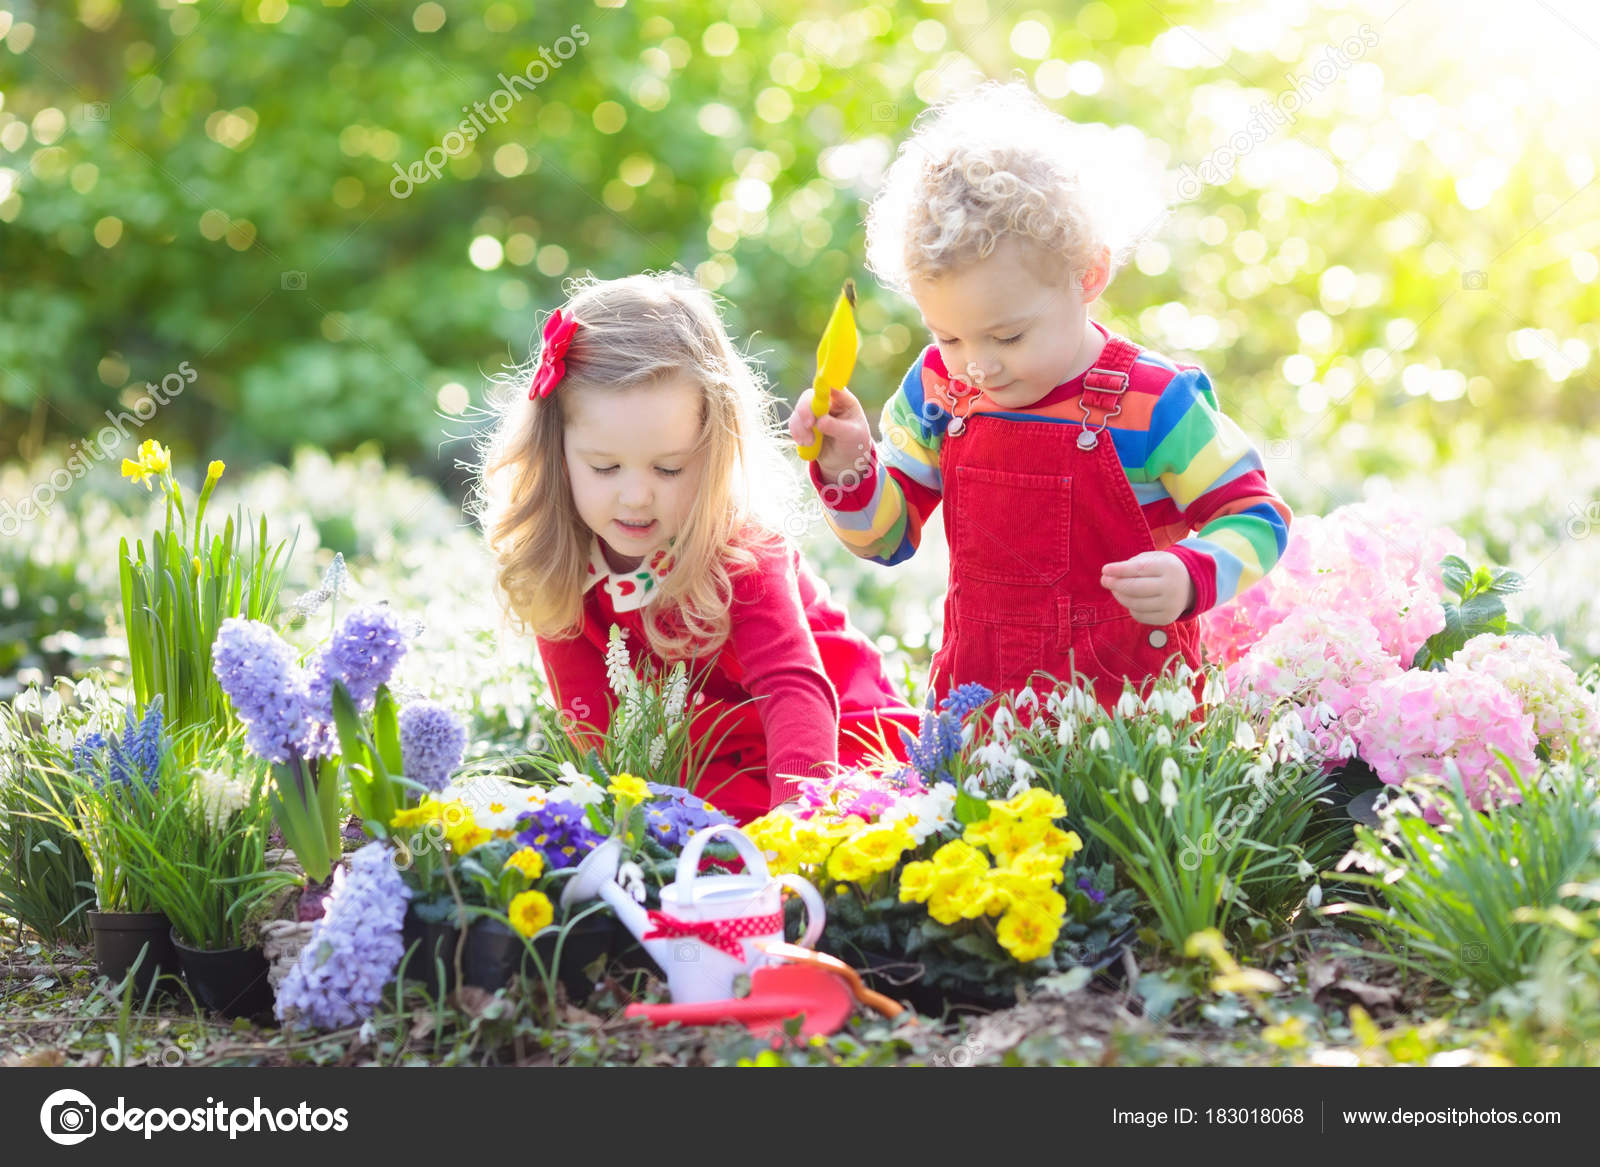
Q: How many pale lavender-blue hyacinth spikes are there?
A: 4